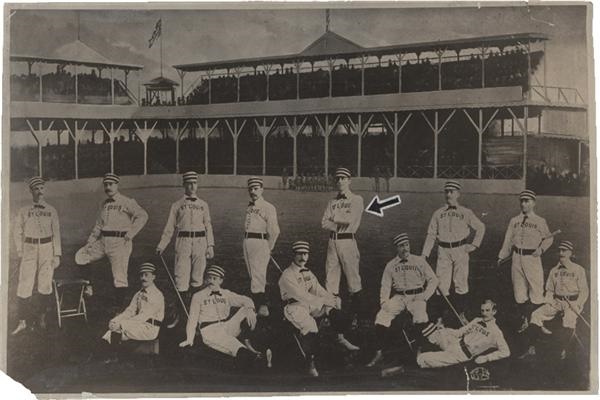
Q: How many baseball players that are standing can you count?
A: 7